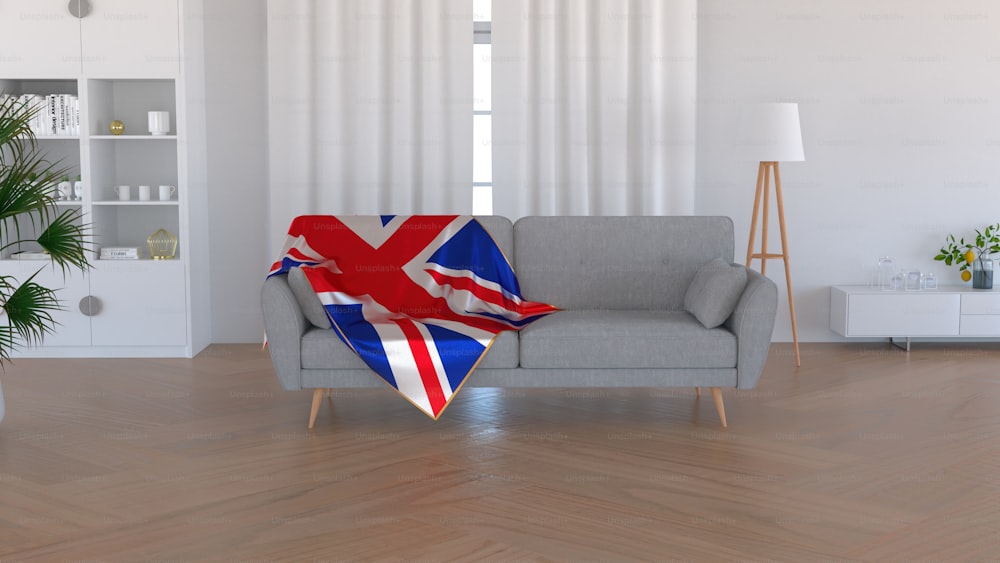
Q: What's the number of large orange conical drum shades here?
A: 0